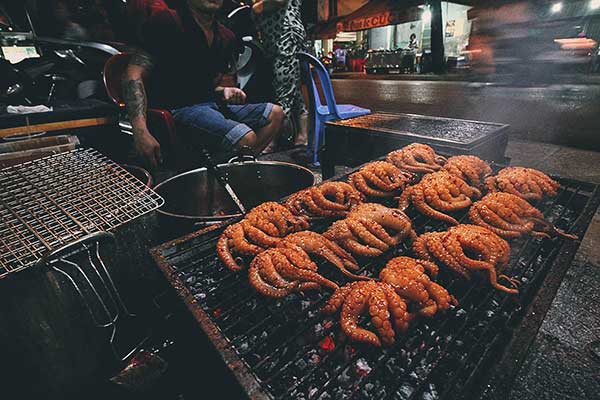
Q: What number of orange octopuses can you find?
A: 12